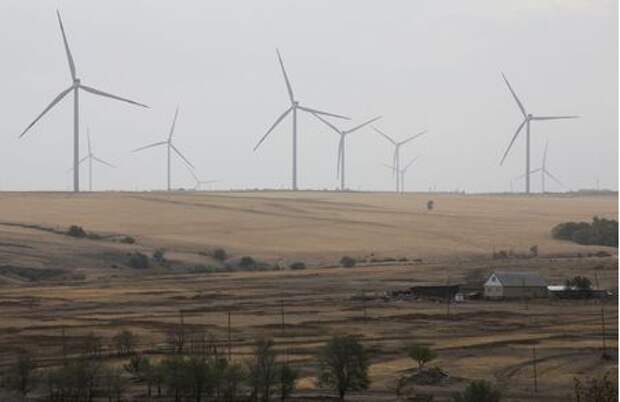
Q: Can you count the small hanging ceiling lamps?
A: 0